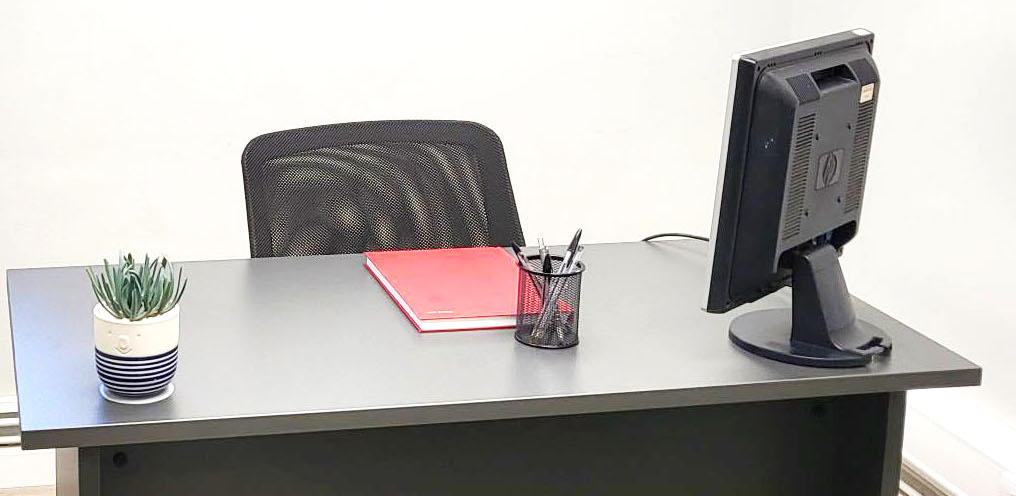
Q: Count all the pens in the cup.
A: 5